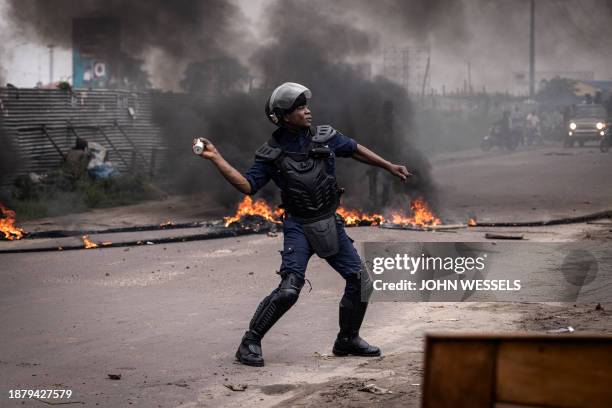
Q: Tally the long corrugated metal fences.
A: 1